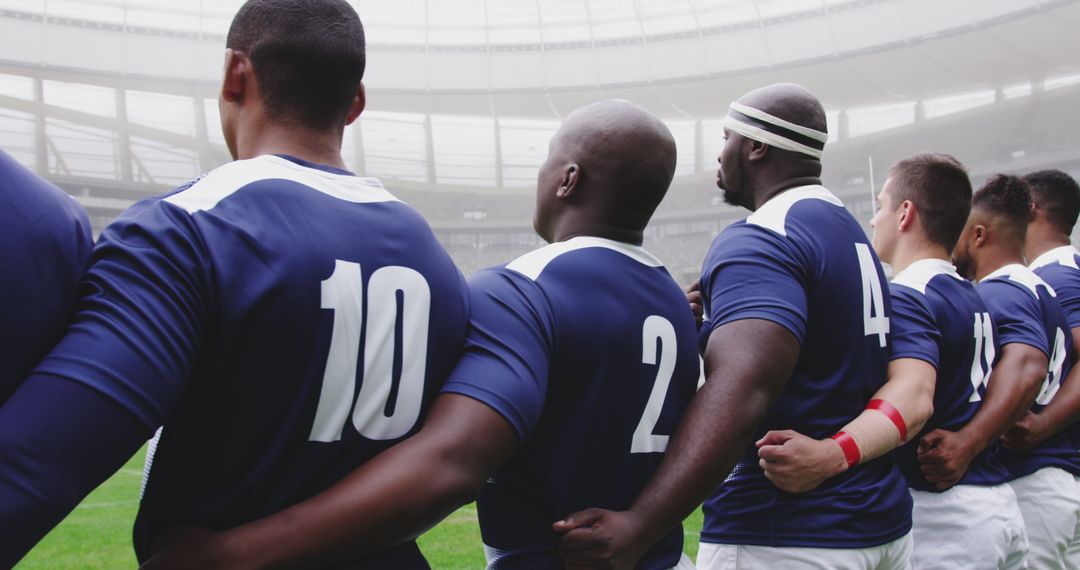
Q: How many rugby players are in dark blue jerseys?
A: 7